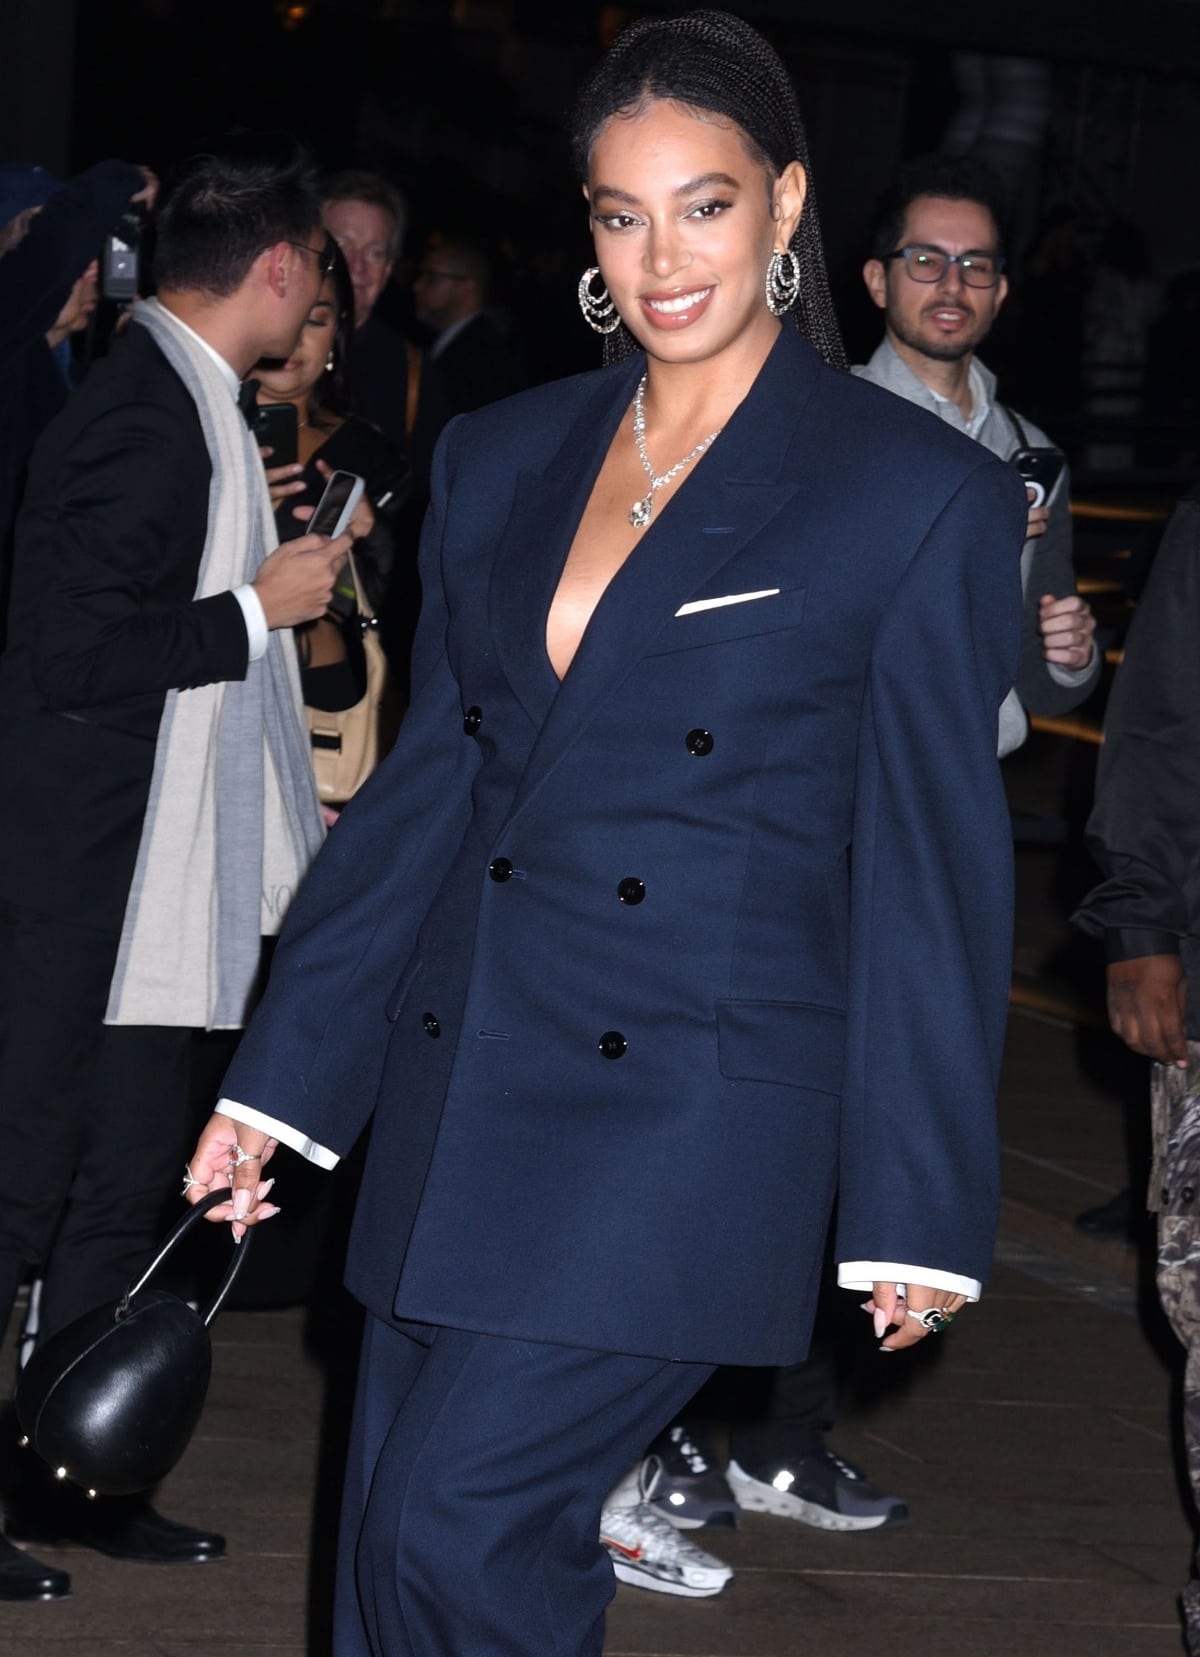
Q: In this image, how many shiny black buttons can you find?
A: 6